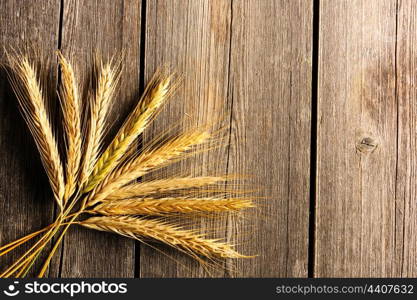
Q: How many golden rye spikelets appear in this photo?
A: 8